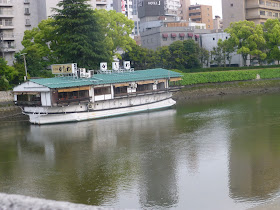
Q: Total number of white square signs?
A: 3